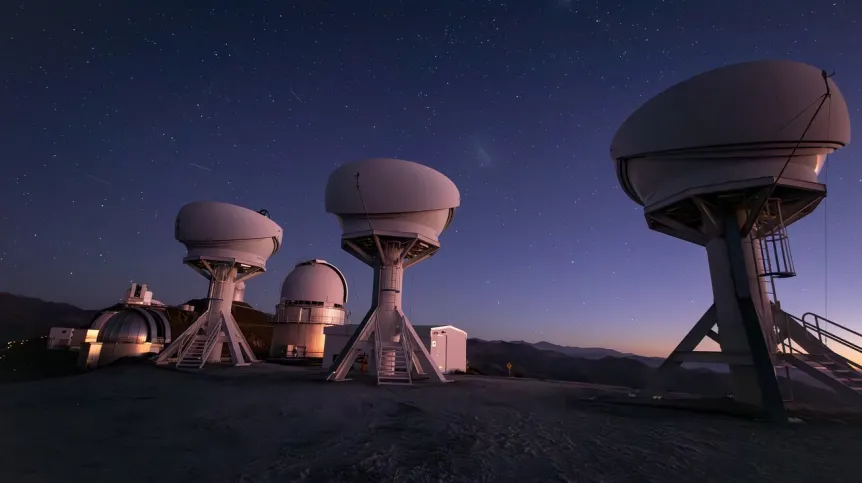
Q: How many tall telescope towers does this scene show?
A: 3